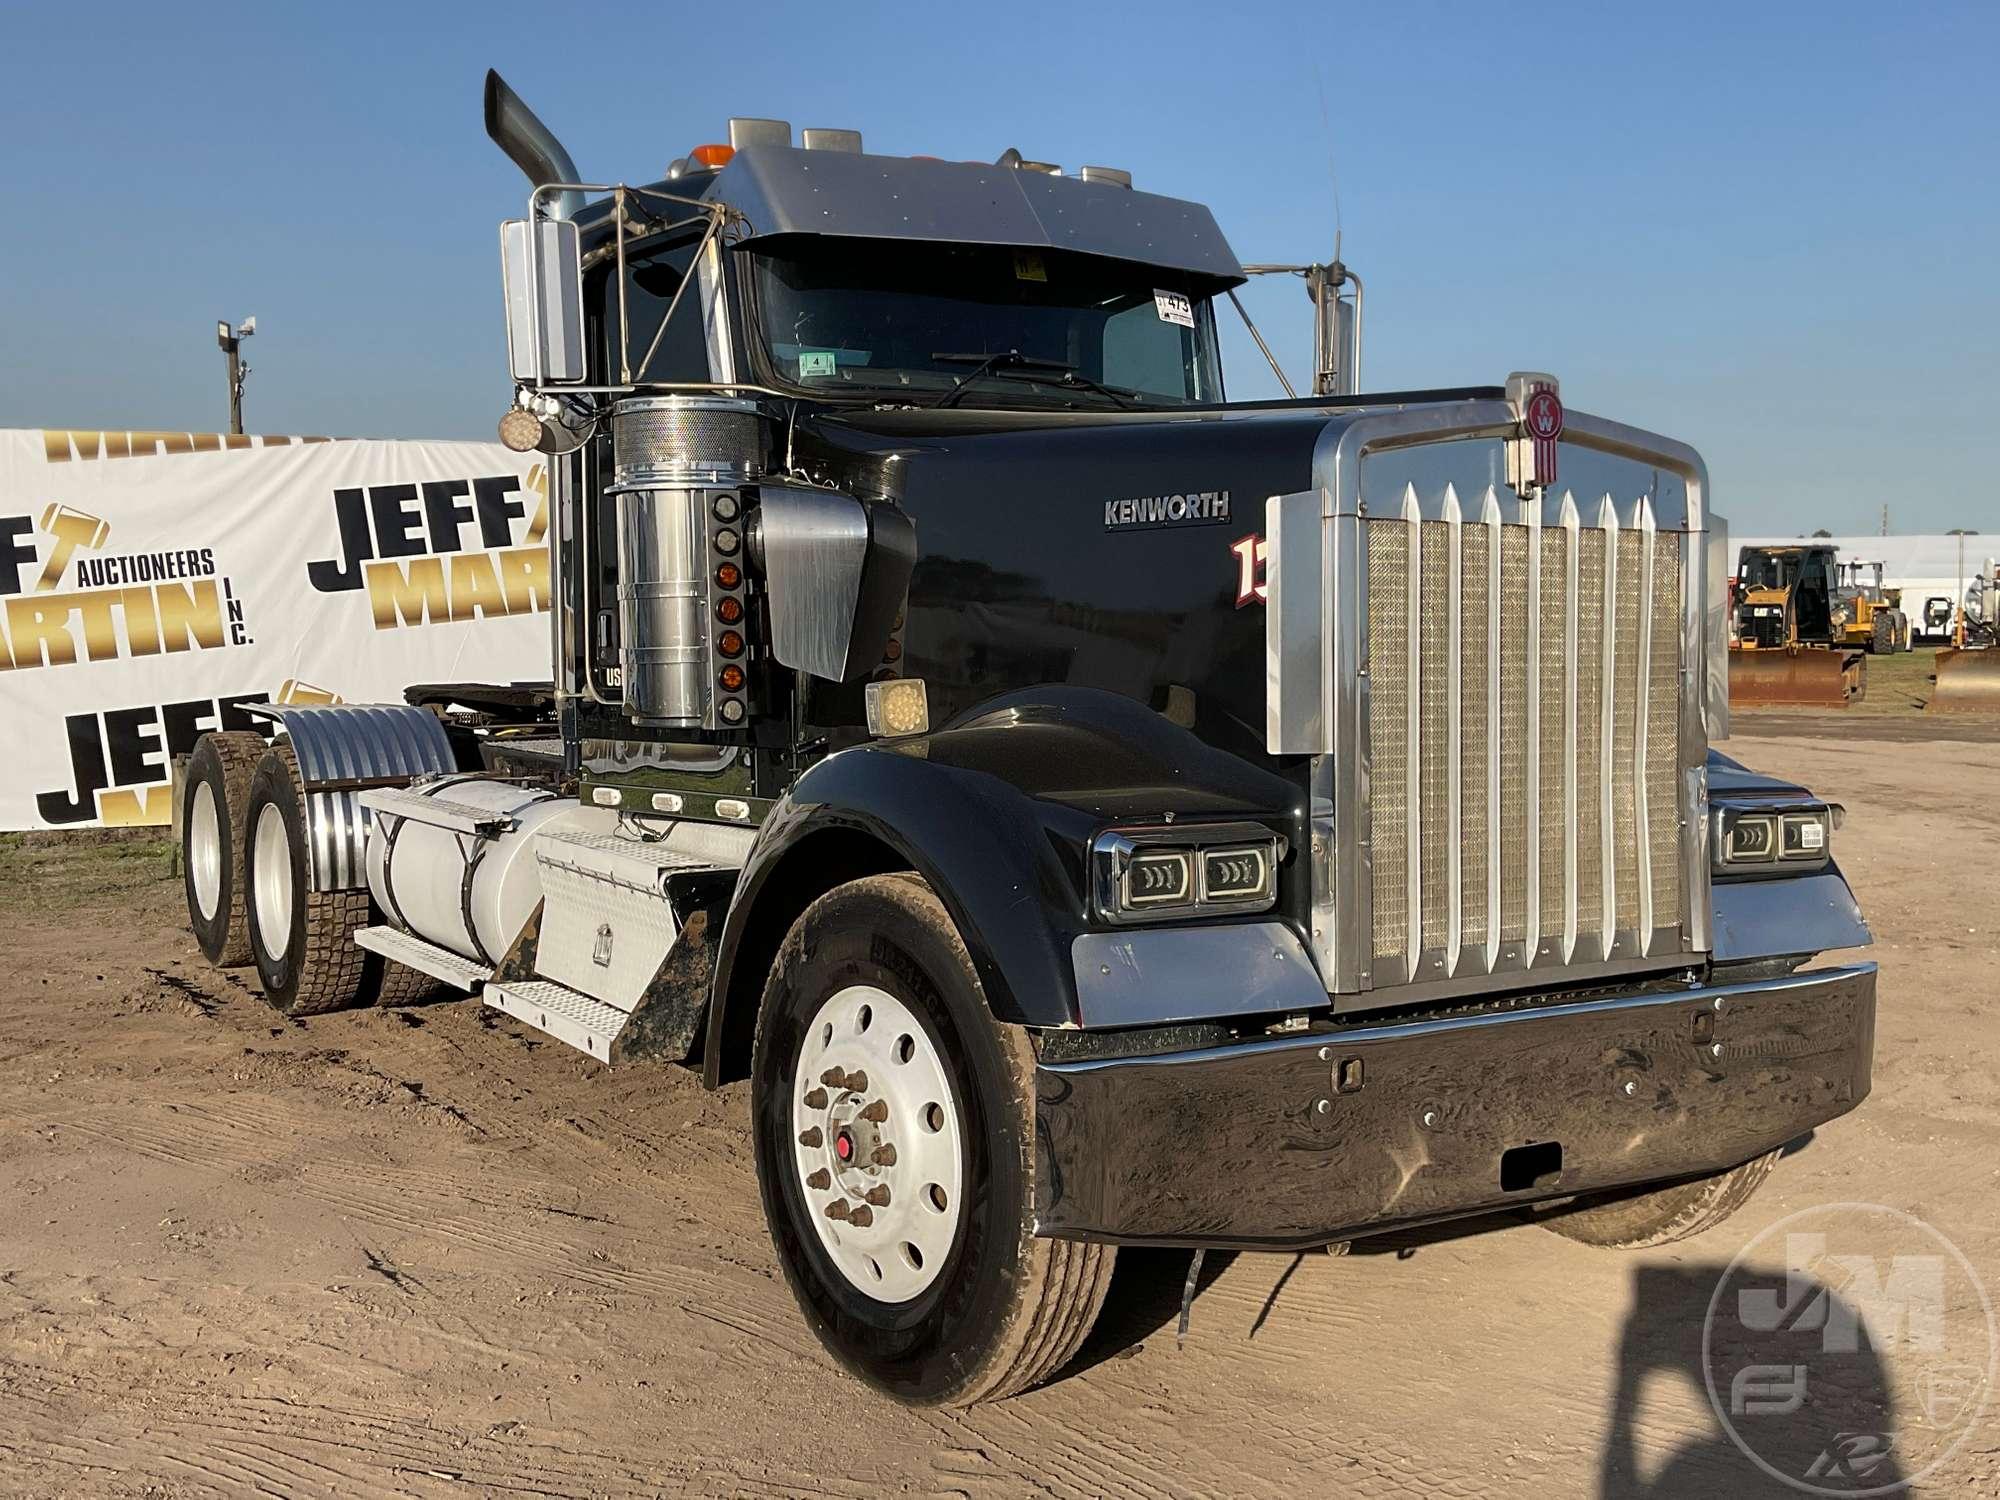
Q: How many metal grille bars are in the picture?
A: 7